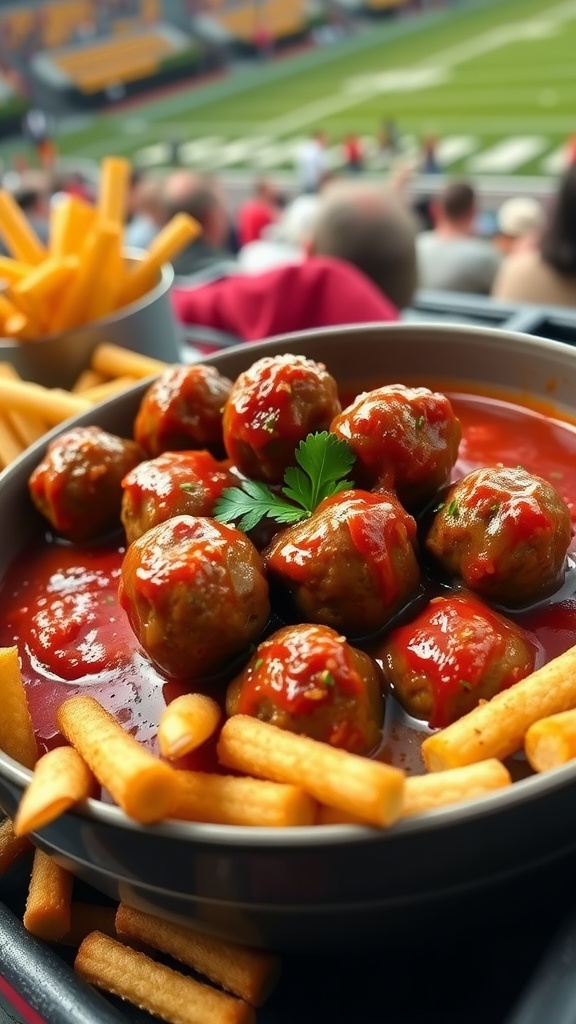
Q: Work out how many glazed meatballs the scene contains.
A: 10